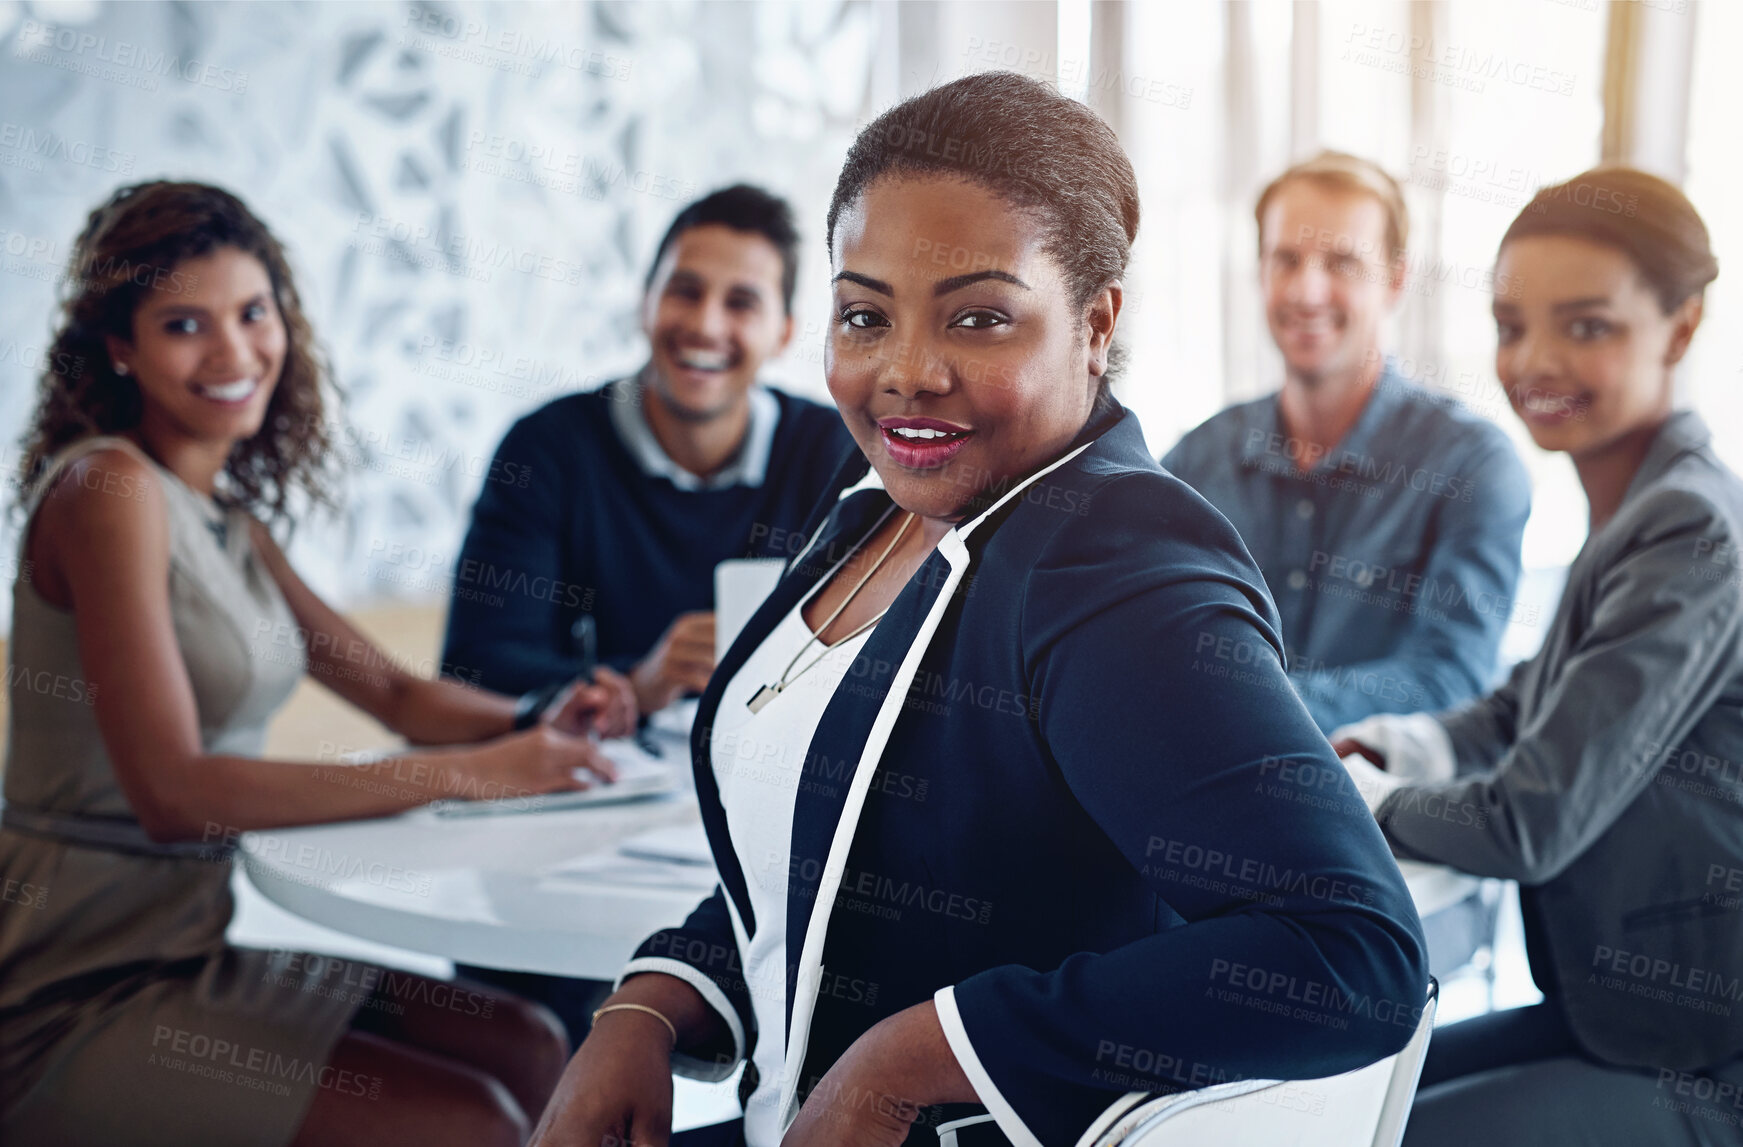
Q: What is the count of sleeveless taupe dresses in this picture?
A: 1